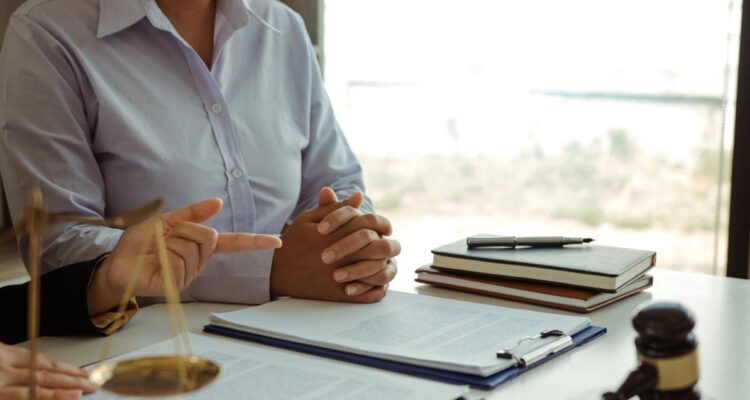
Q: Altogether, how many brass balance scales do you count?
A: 1